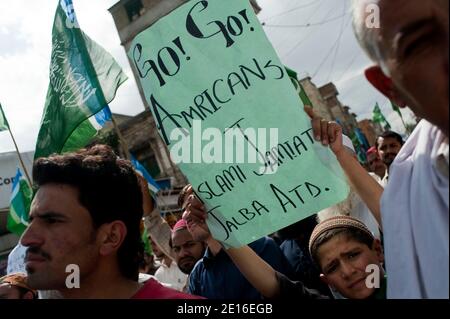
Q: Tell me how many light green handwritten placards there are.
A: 1